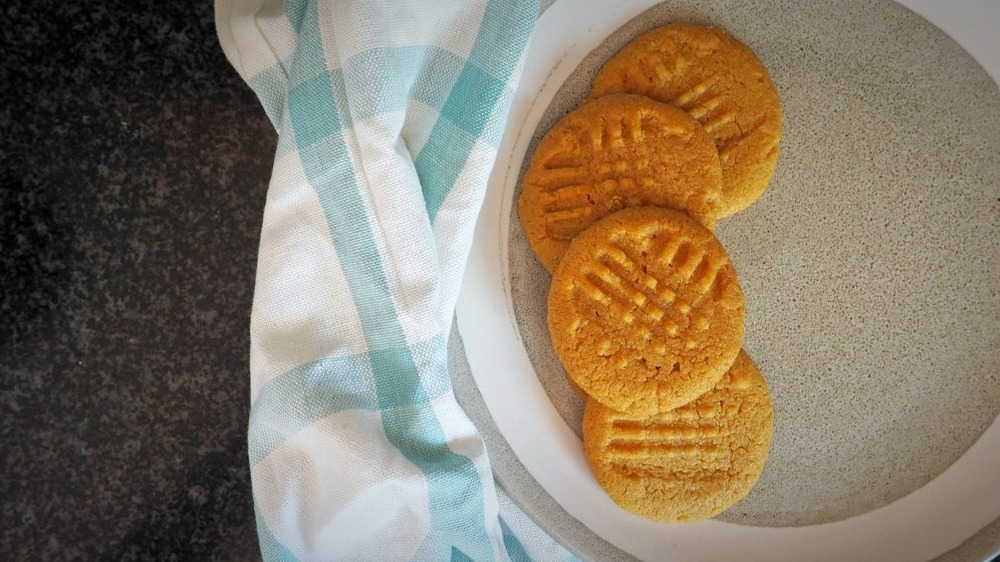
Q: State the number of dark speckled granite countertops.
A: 1